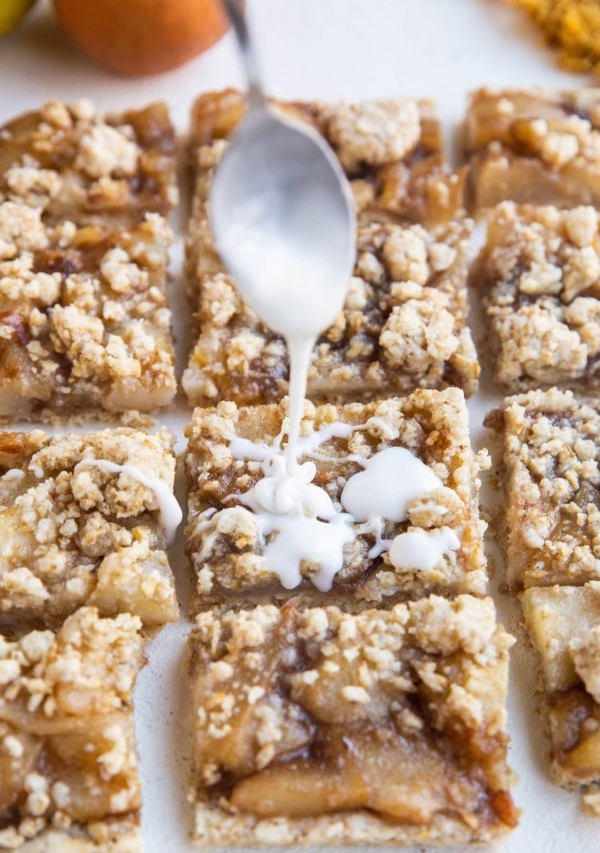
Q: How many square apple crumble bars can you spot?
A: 12